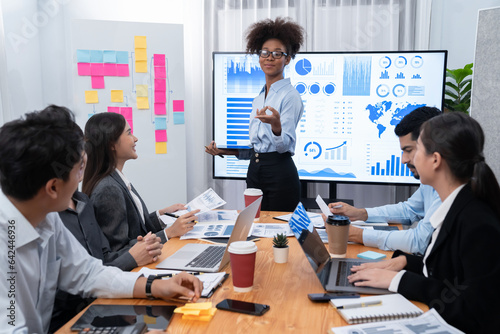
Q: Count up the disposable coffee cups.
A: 3